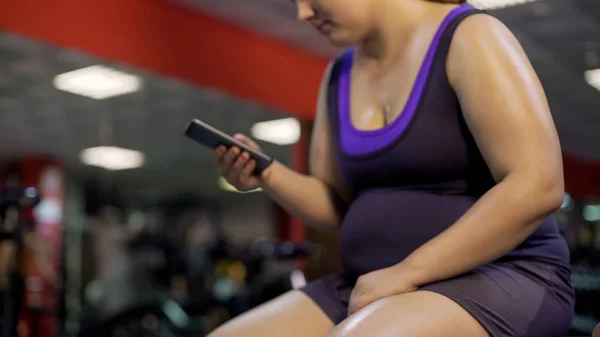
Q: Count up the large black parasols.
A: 0